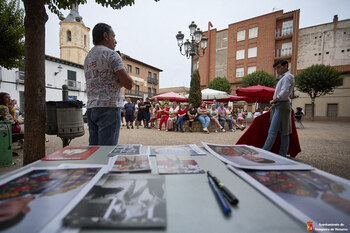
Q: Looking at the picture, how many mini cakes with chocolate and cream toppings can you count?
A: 0